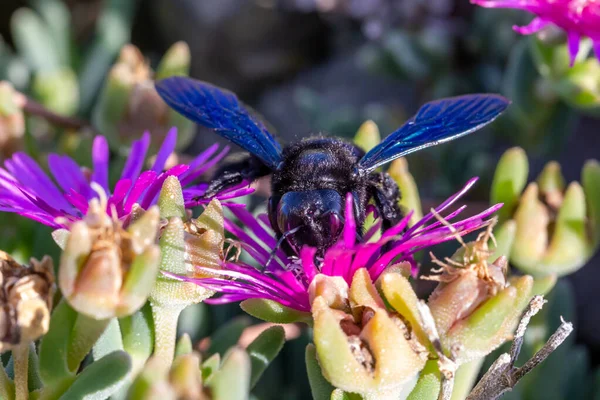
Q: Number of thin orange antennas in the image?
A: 0